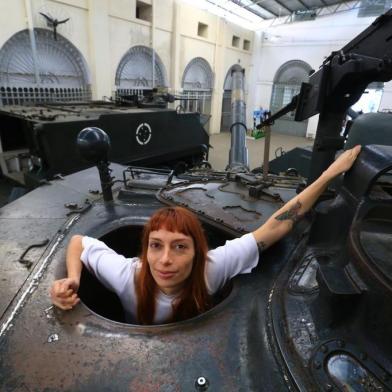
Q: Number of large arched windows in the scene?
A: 5